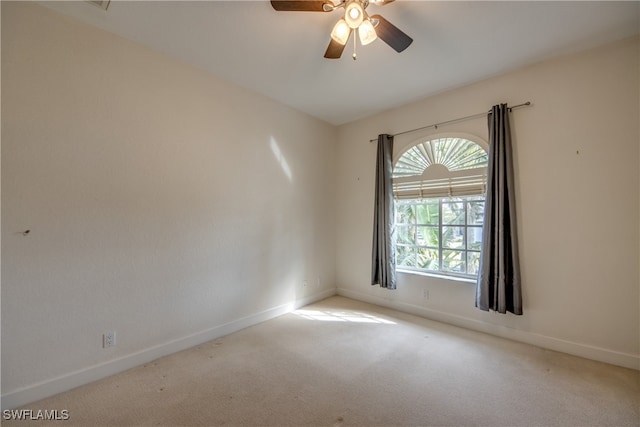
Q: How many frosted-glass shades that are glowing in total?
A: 3